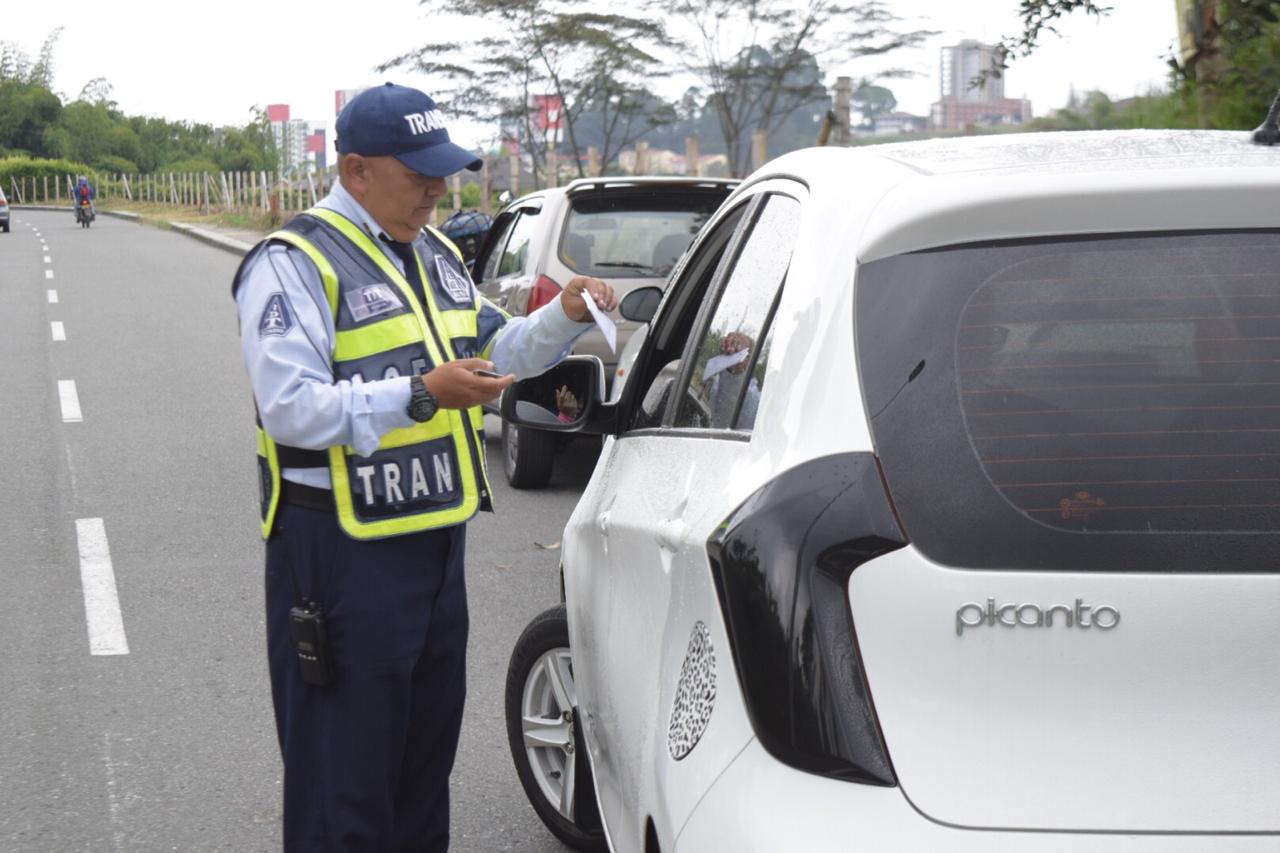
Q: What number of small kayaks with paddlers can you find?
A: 0